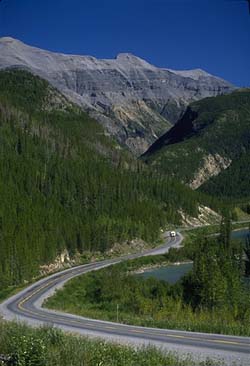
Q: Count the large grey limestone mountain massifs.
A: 1